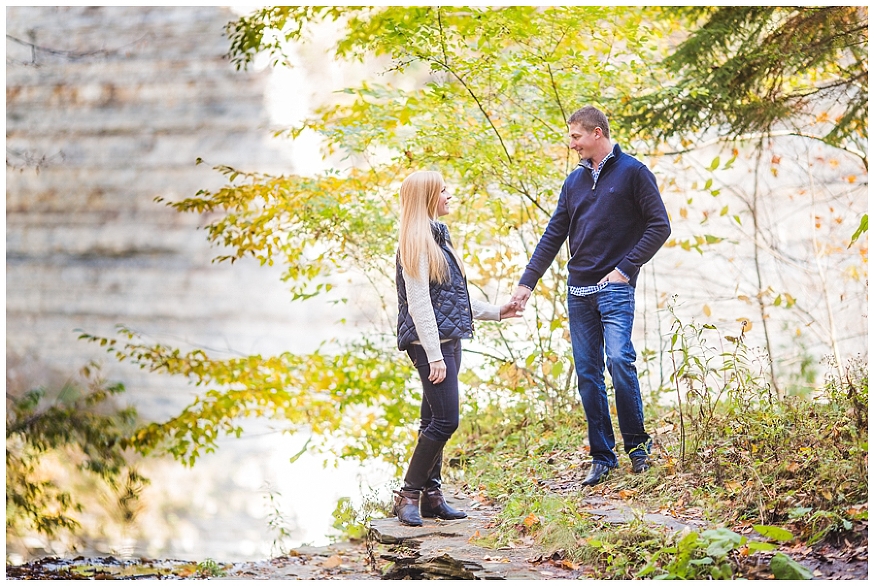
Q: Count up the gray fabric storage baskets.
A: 0